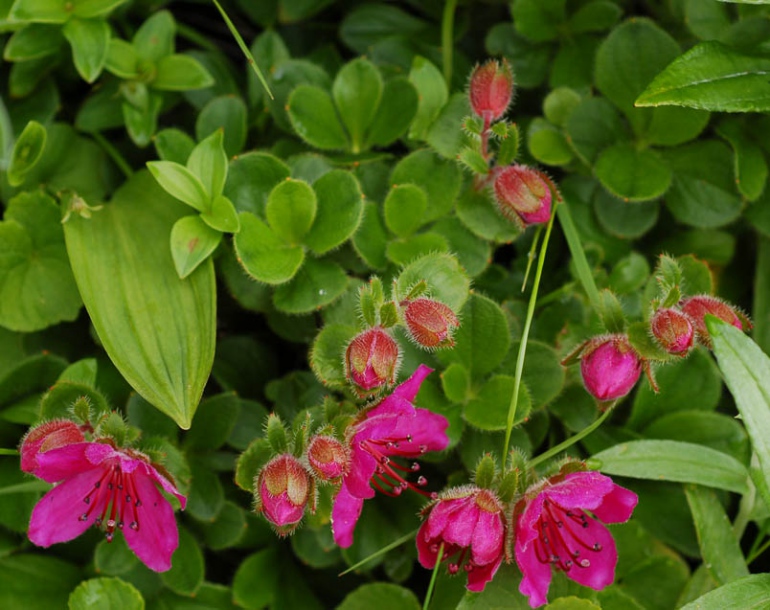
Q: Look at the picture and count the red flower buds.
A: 10